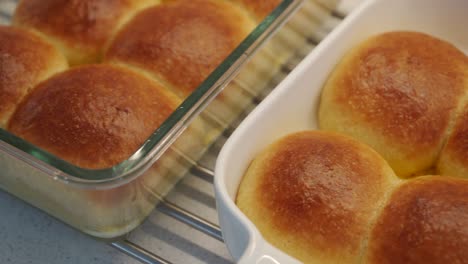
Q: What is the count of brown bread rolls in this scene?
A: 9